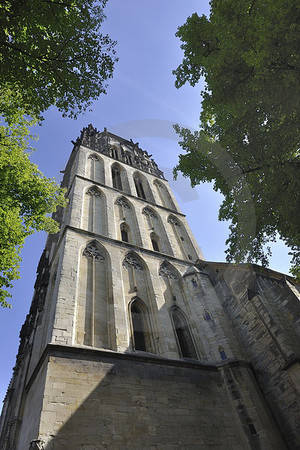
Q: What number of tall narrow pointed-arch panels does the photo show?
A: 11